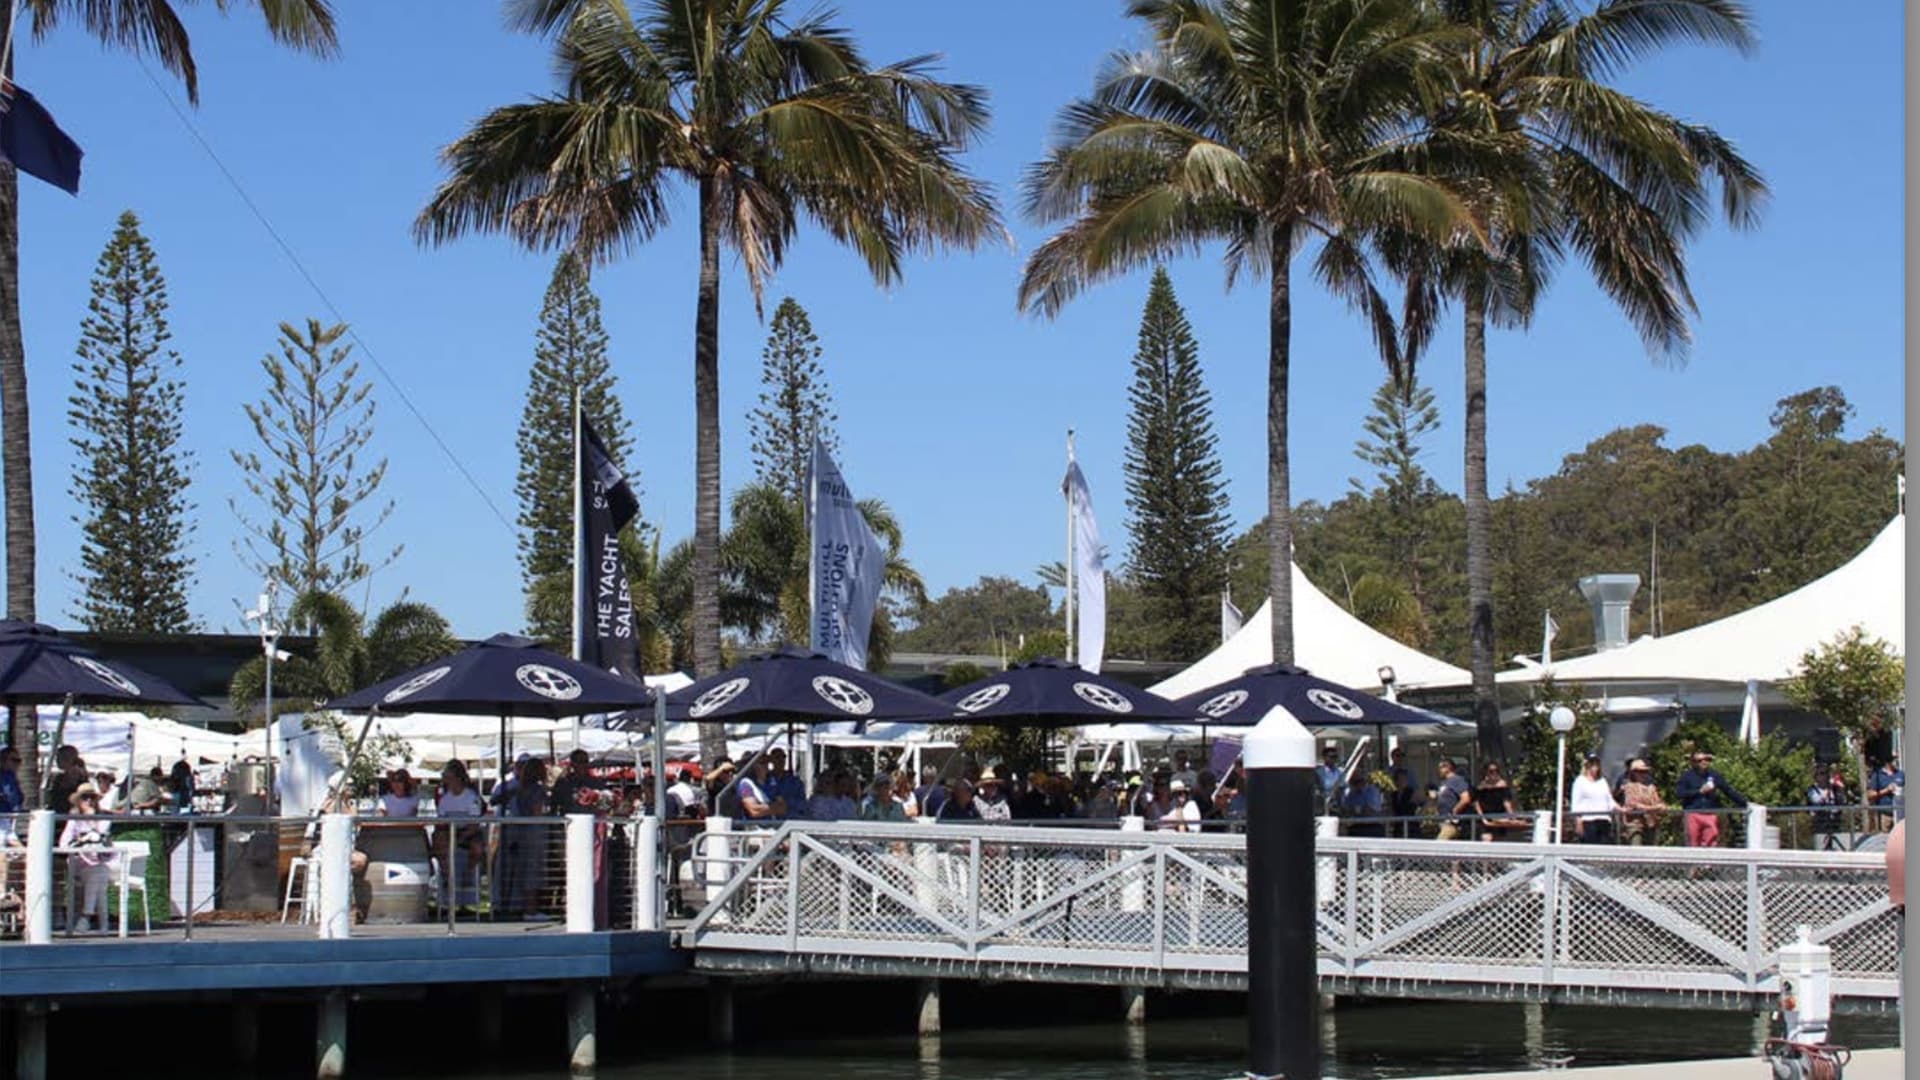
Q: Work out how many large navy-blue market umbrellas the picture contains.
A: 5